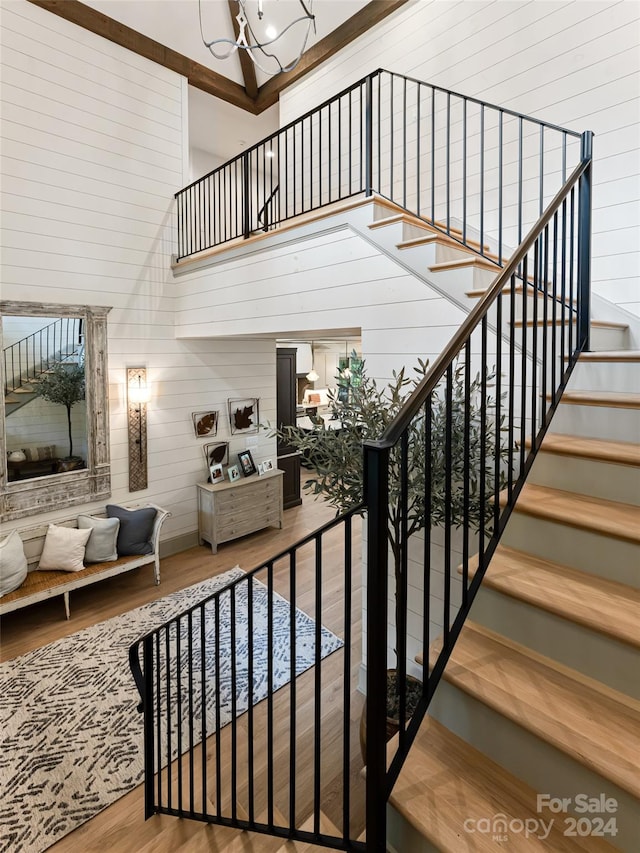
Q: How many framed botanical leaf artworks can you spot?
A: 3